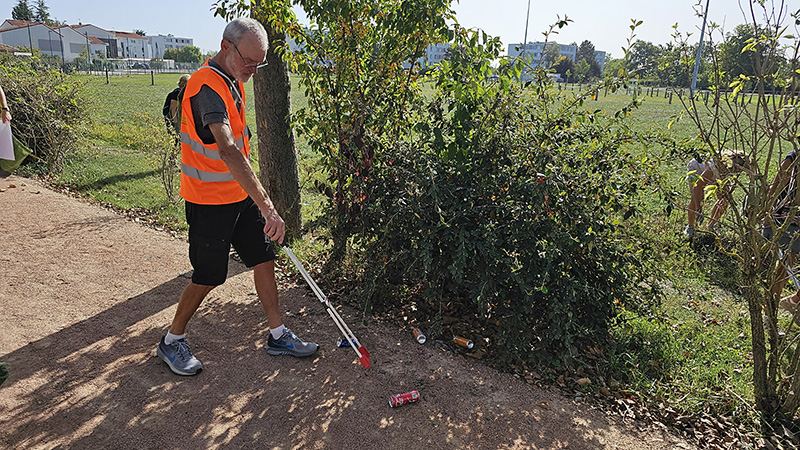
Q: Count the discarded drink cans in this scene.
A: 4